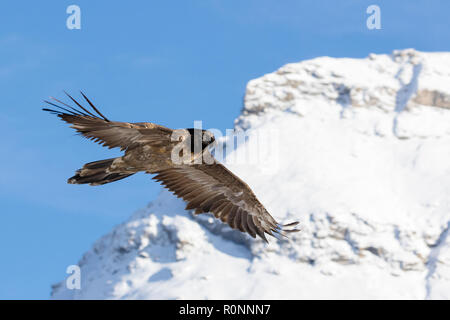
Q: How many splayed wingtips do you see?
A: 2